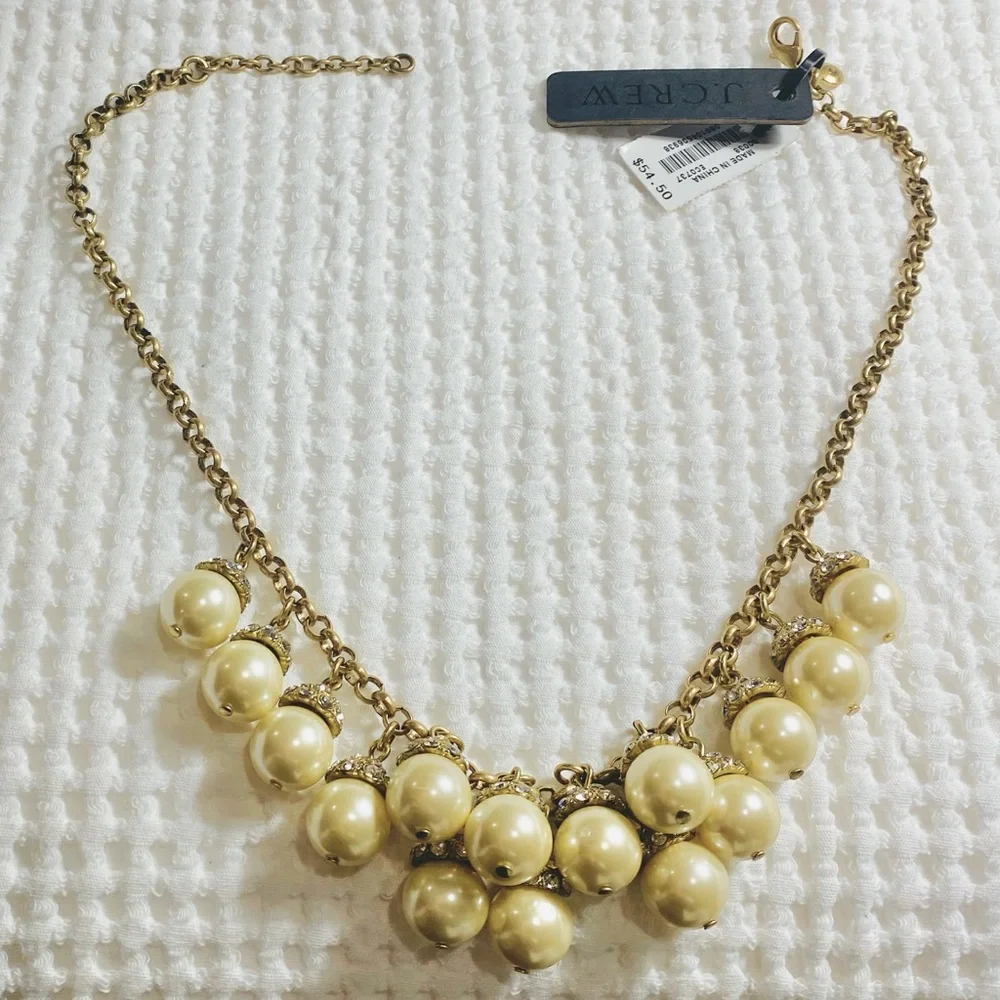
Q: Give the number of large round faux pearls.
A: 15